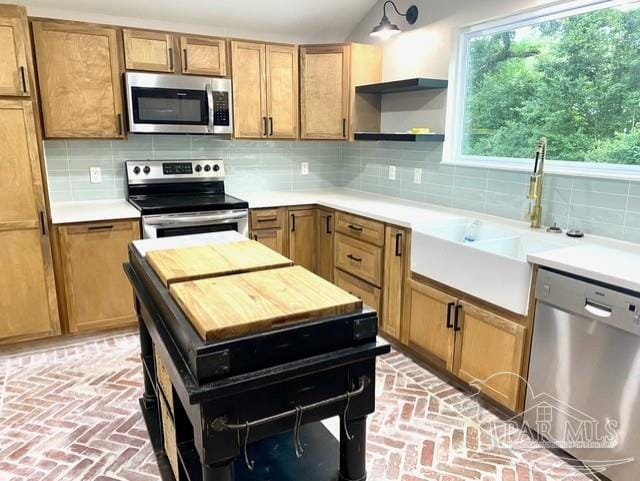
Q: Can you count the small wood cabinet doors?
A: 2